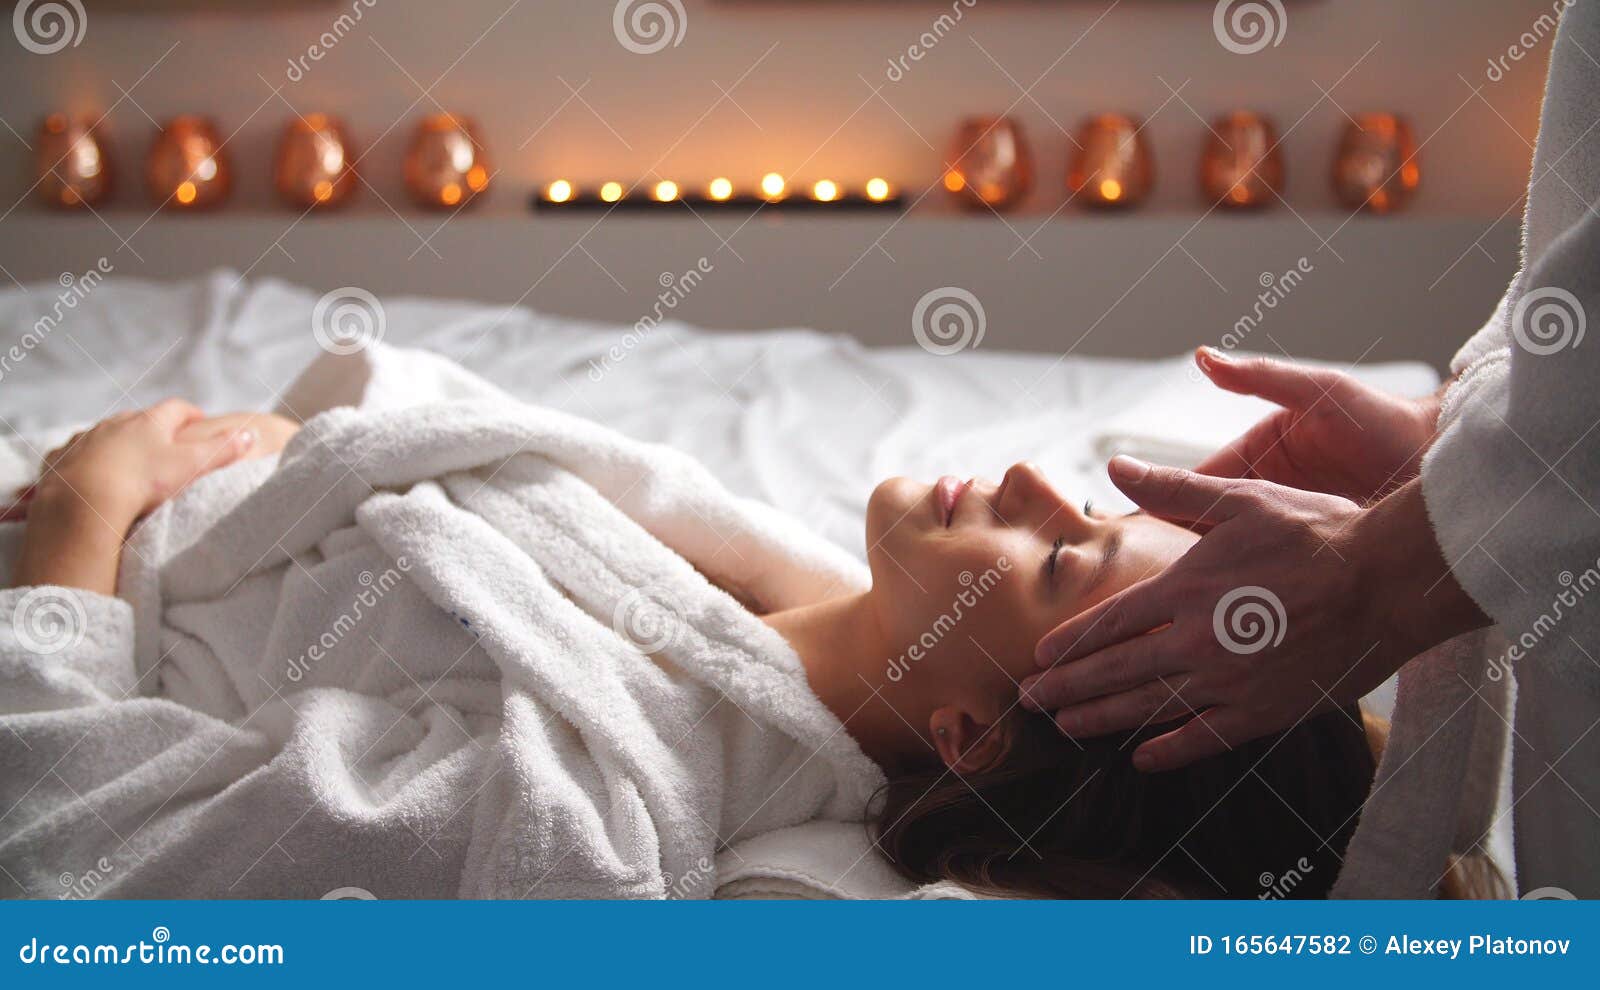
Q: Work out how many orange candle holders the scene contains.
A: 8